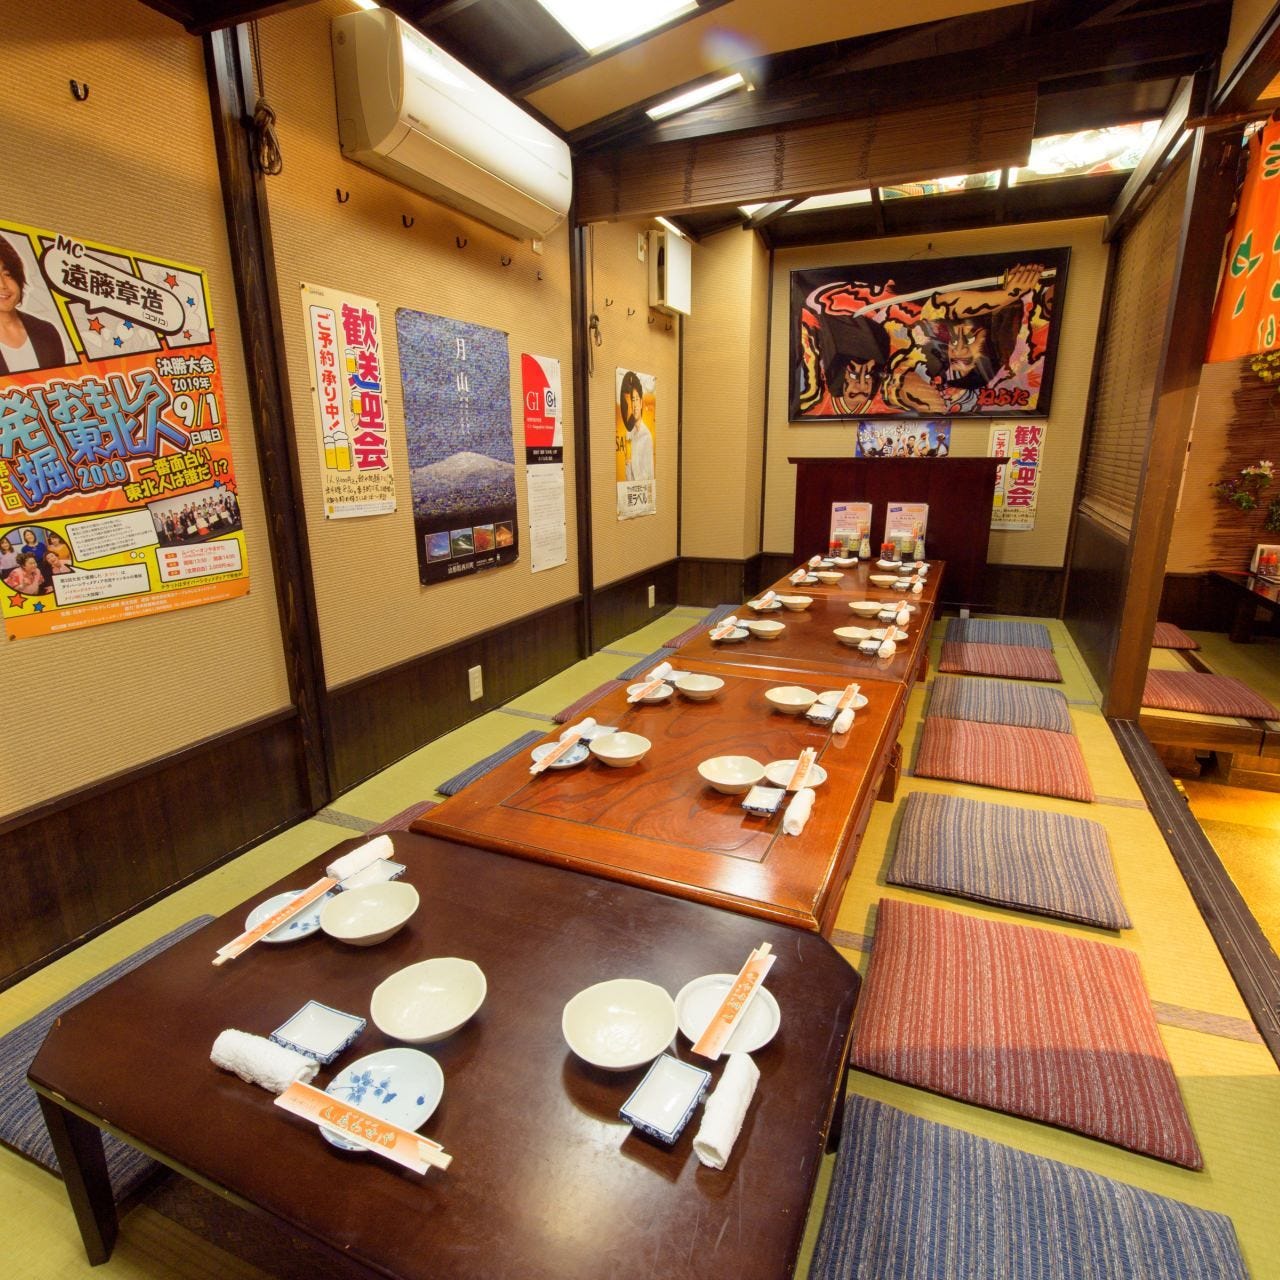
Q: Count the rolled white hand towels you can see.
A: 15